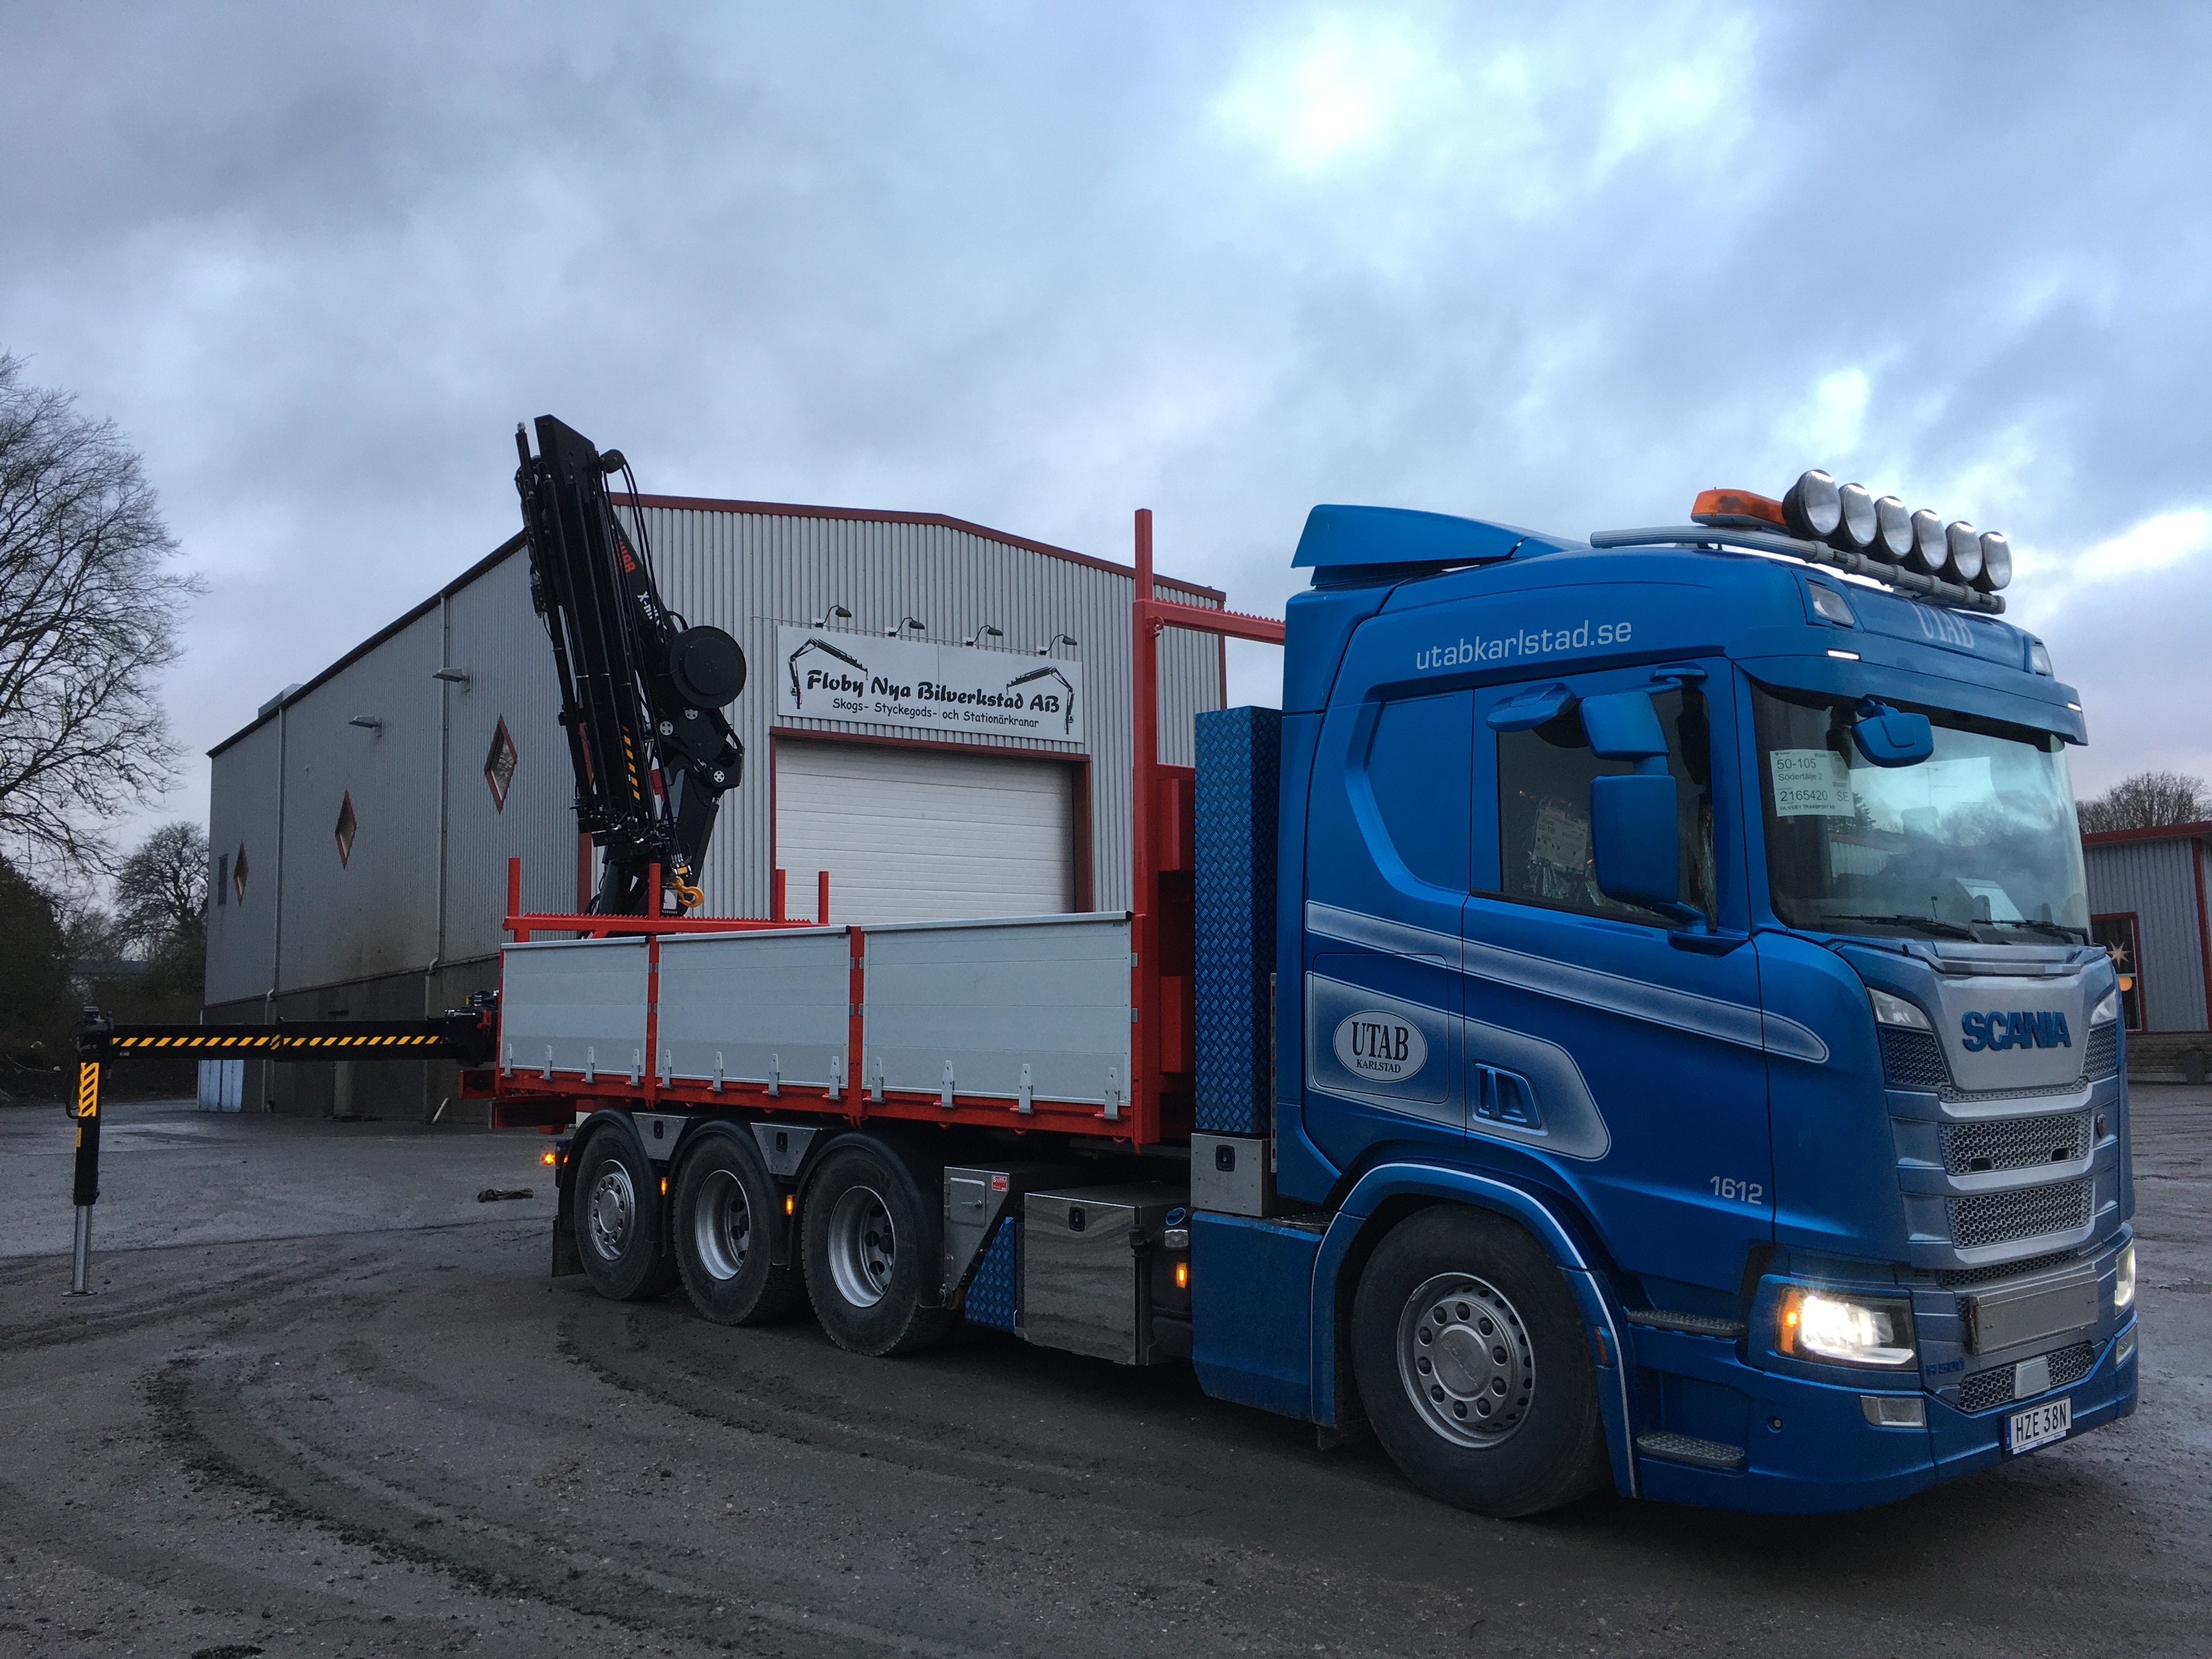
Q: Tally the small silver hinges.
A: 12